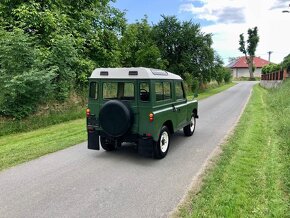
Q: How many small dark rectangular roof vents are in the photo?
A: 2